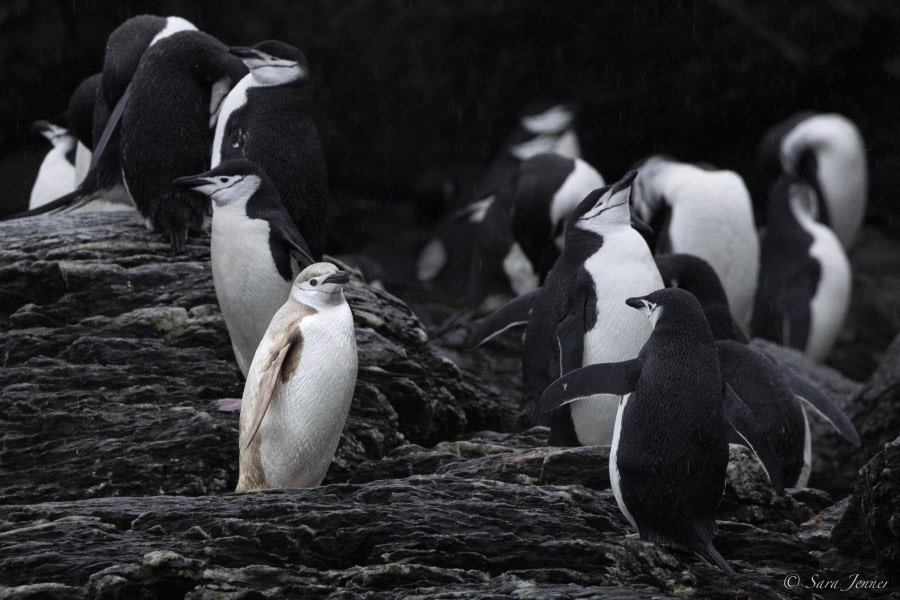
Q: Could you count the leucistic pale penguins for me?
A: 1